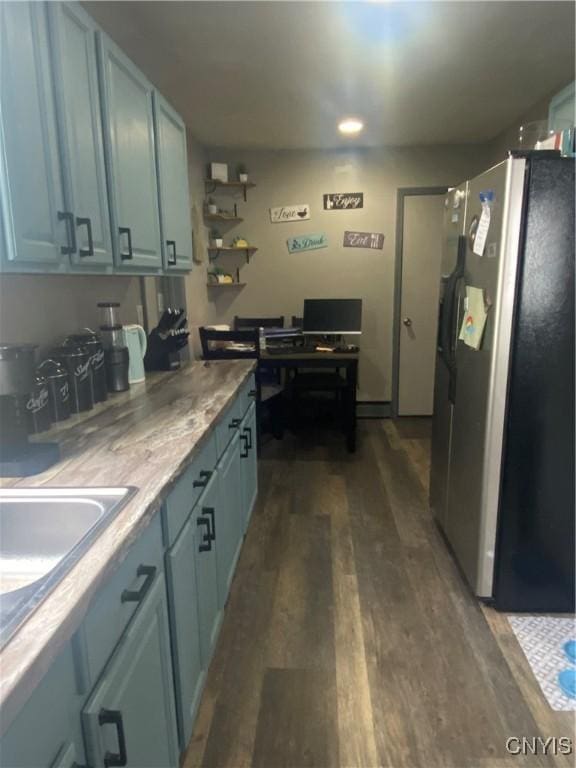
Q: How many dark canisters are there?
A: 4